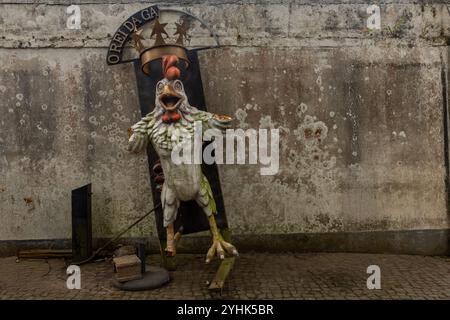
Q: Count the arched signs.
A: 1